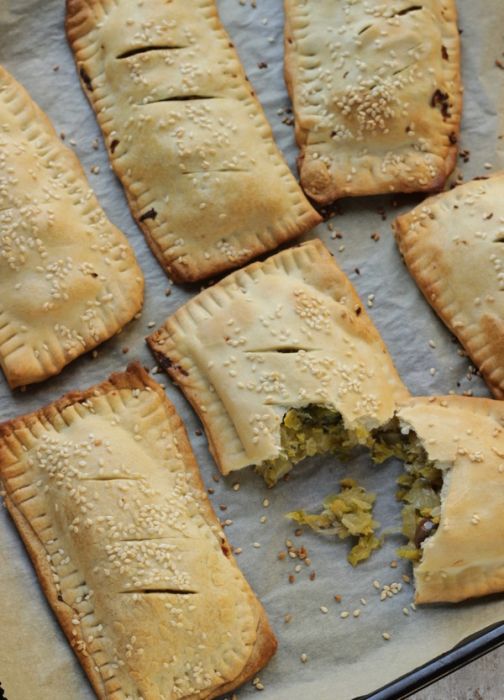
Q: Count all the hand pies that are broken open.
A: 1